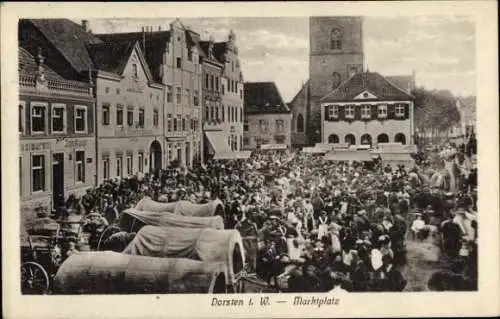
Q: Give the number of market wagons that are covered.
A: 4